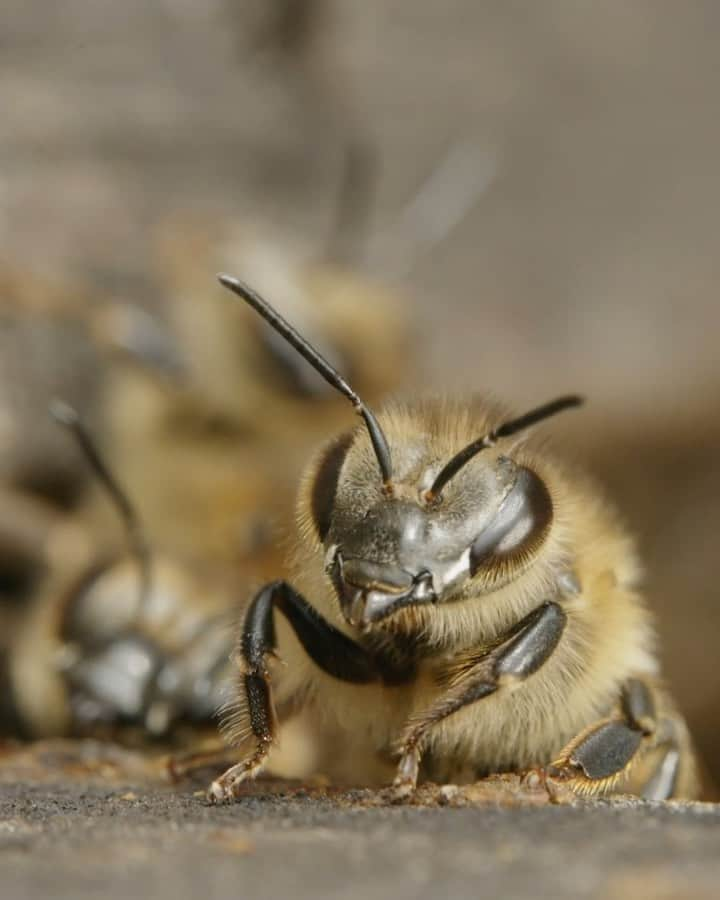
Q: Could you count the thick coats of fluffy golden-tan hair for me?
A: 1